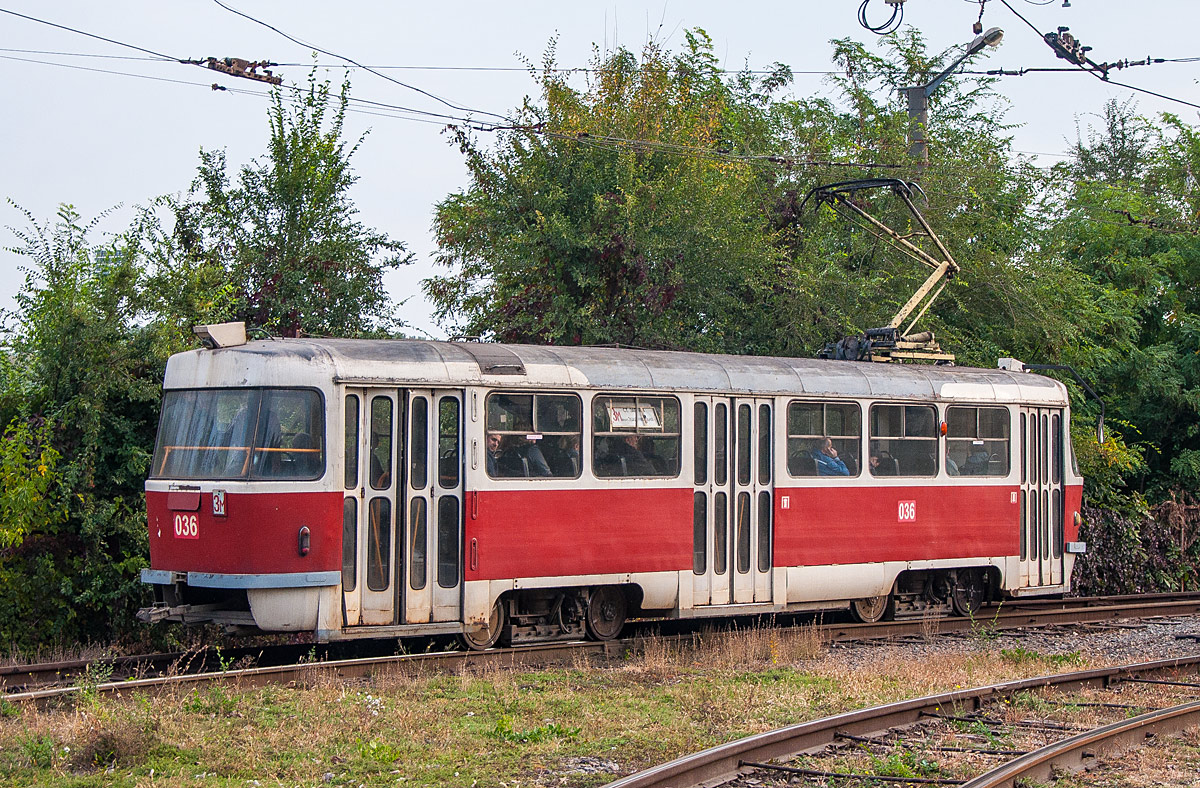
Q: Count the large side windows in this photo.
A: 5